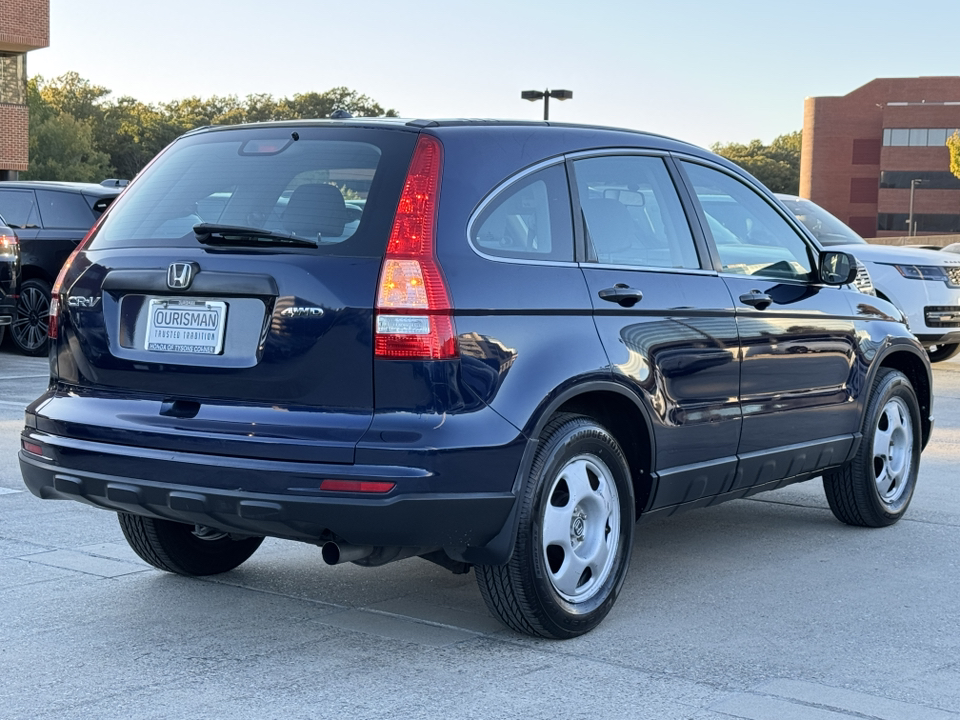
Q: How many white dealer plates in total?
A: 1